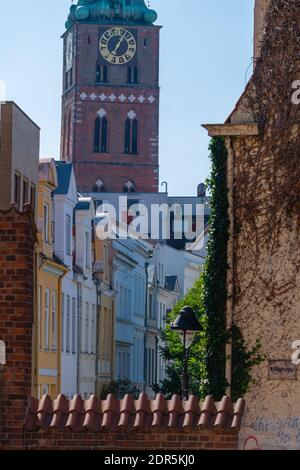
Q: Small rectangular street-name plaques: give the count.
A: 1